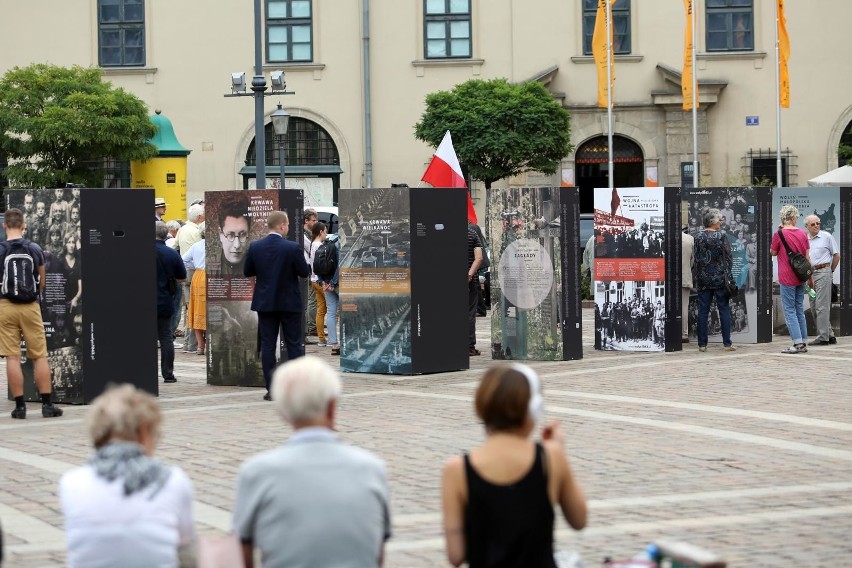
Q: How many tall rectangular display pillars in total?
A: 7